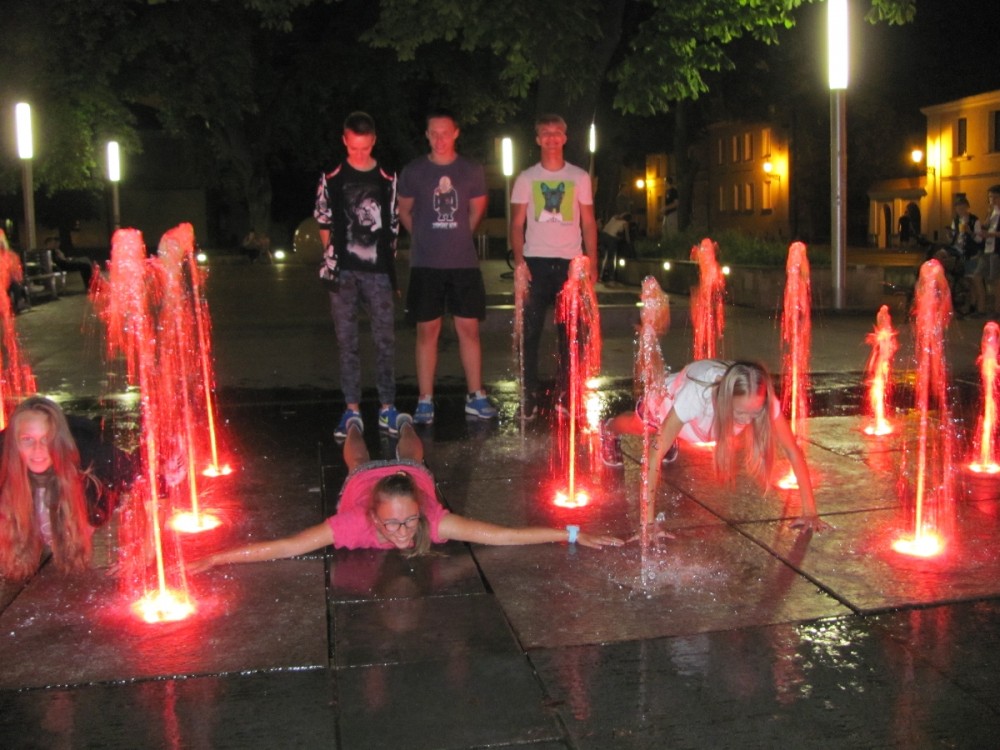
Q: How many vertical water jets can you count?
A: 12